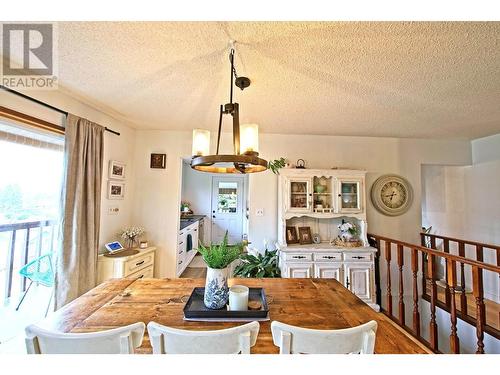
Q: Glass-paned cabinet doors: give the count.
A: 2